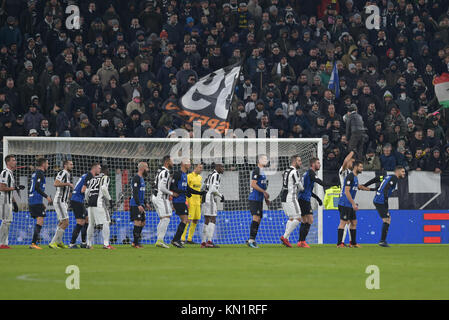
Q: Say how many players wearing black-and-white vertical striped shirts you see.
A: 7